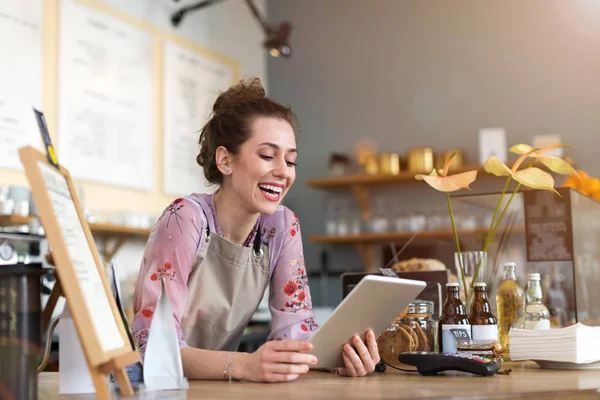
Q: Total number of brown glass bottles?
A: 2